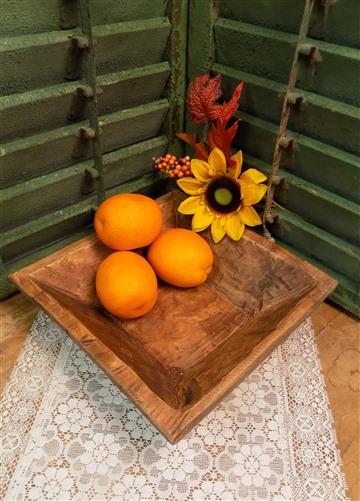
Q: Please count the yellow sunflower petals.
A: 11